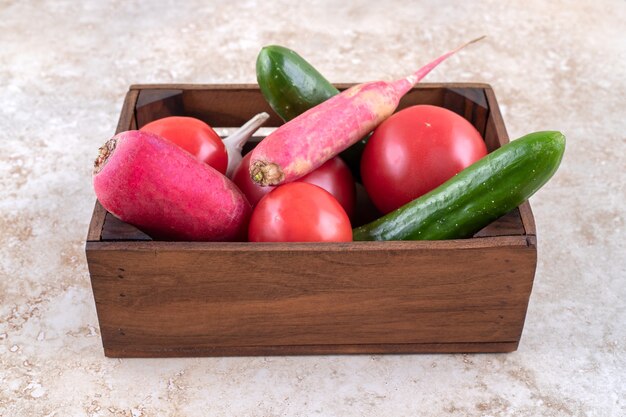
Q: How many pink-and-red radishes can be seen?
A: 2